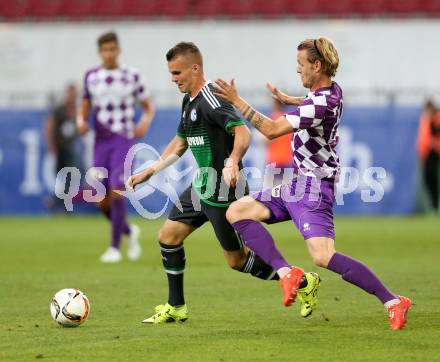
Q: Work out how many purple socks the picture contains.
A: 4